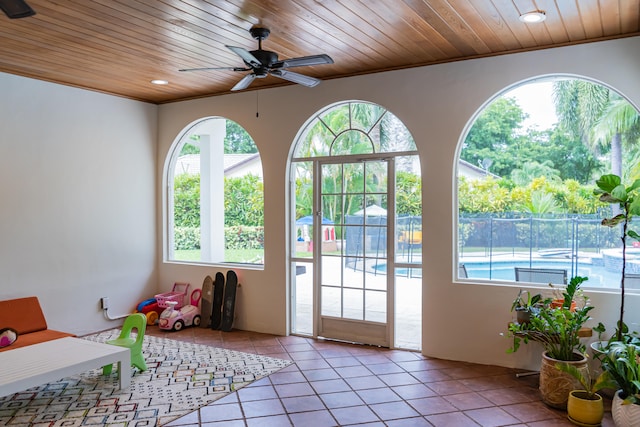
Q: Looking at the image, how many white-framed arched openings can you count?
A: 3